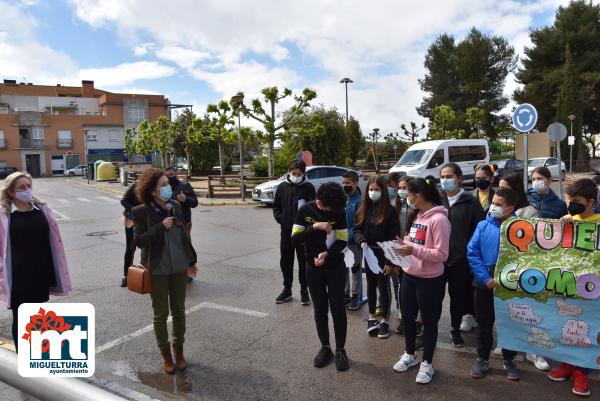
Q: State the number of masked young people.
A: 11